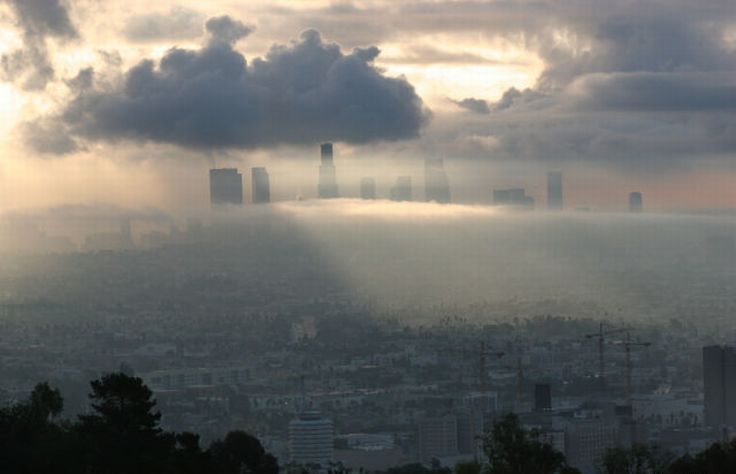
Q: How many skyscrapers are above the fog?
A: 9